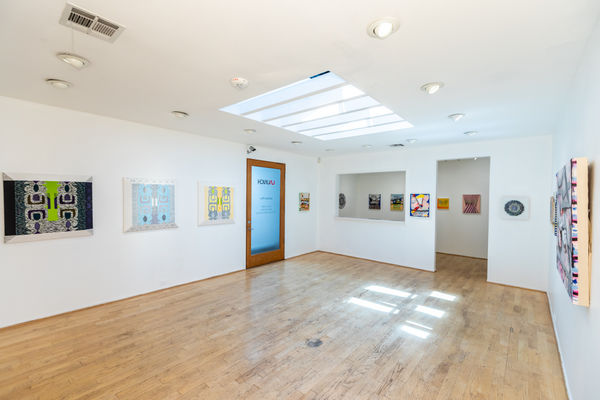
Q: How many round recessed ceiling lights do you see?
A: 12